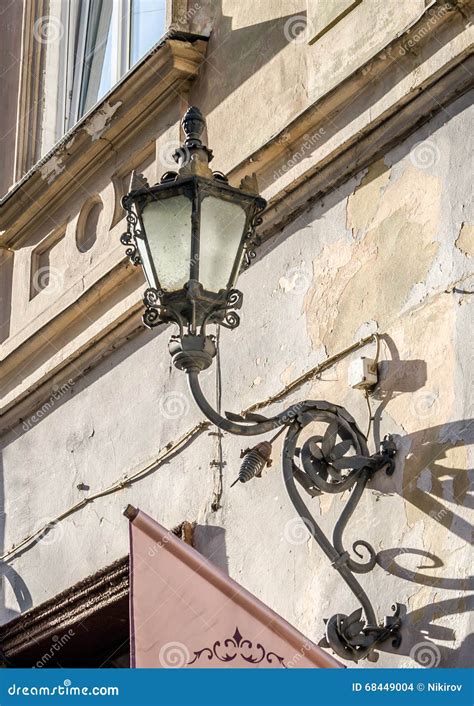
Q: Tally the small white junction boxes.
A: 1